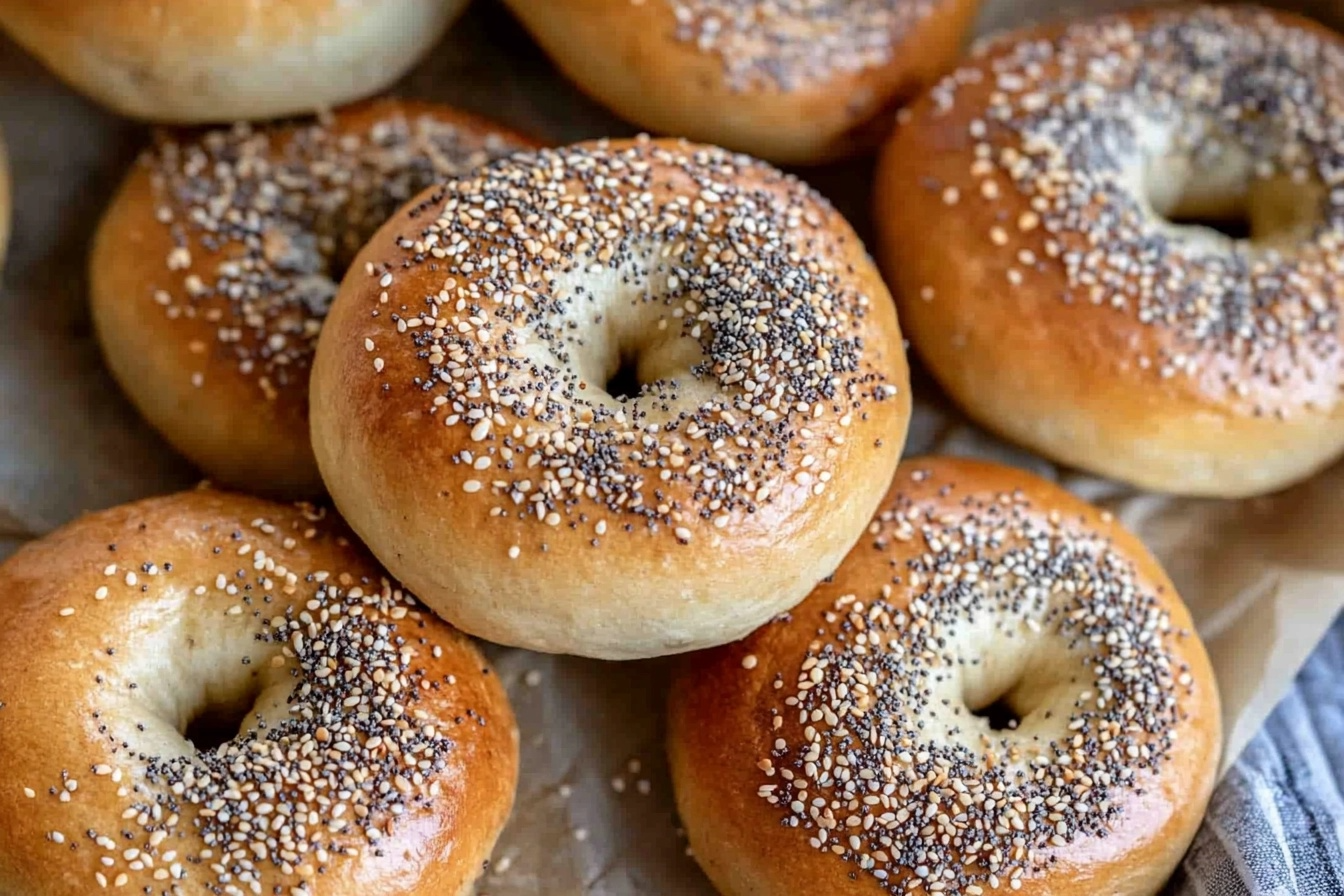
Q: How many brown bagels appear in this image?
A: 7